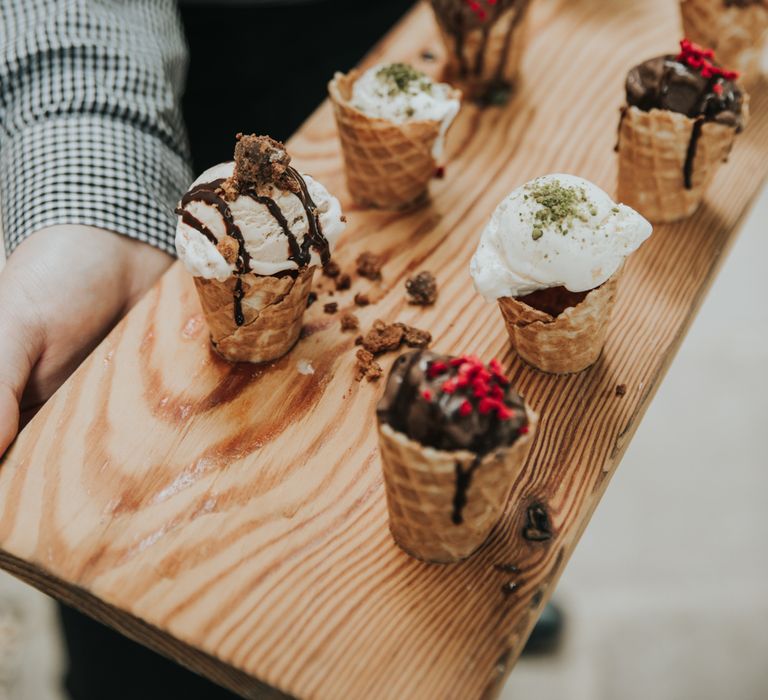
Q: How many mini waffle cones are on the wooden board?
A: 7